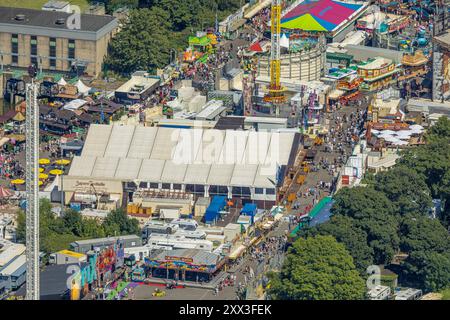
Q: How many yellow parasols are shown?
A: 7